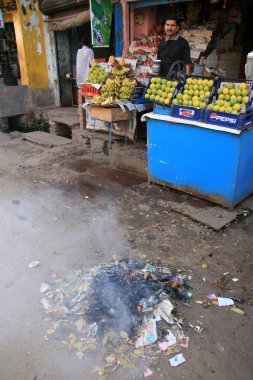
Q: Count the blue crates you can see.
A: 3